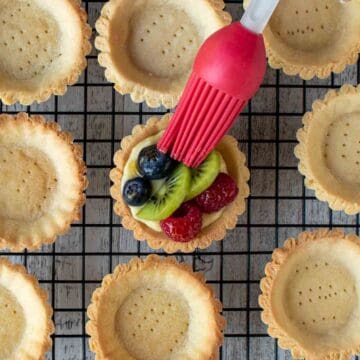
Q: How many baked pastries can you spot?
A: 9